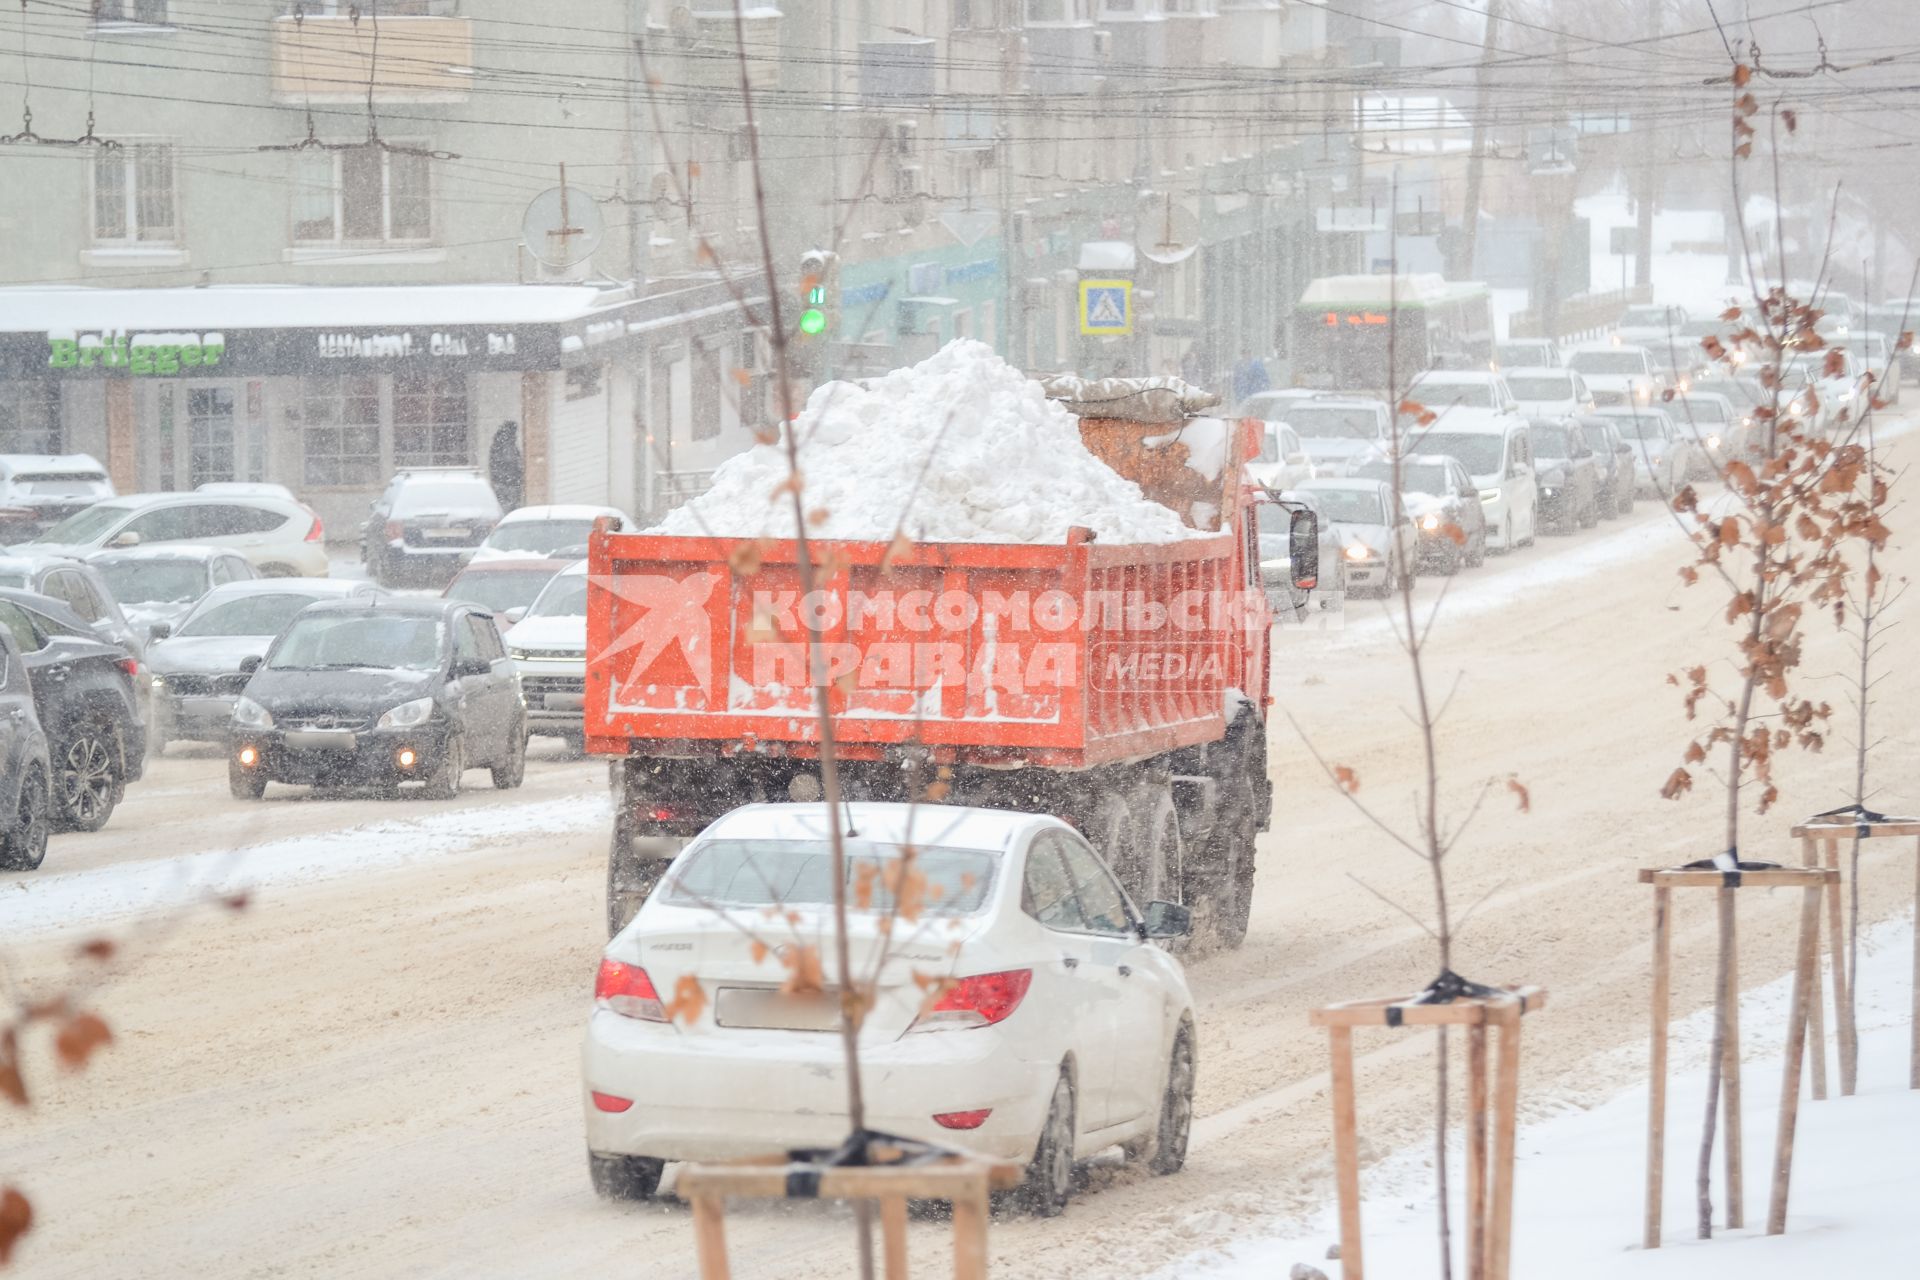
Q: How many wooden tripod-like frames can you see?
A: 4